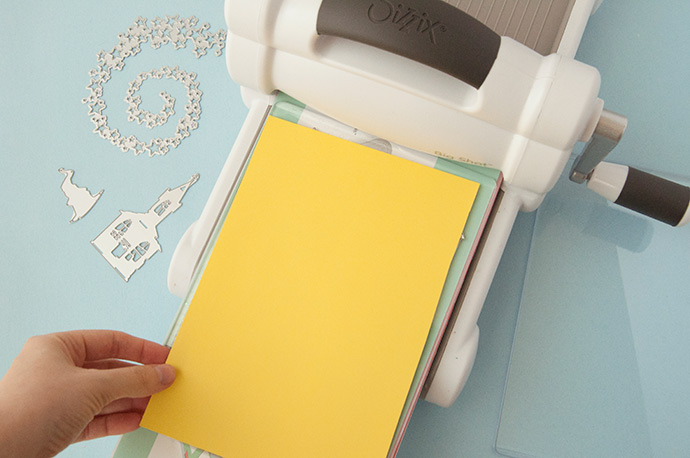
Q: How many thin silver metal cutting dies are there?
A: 3